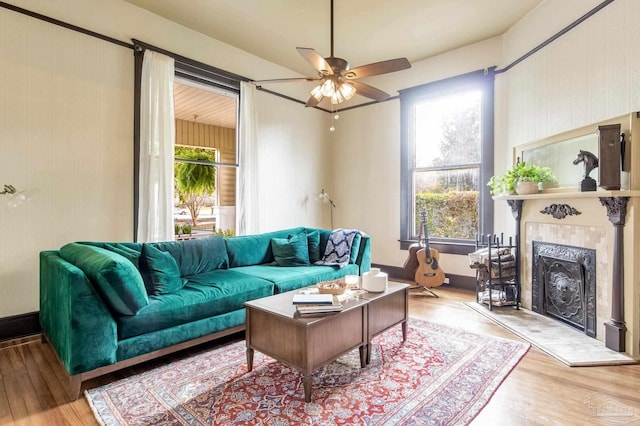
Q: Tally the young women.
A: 0